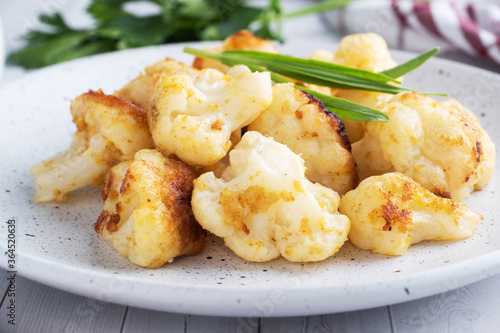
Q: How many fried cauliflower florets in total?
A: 10